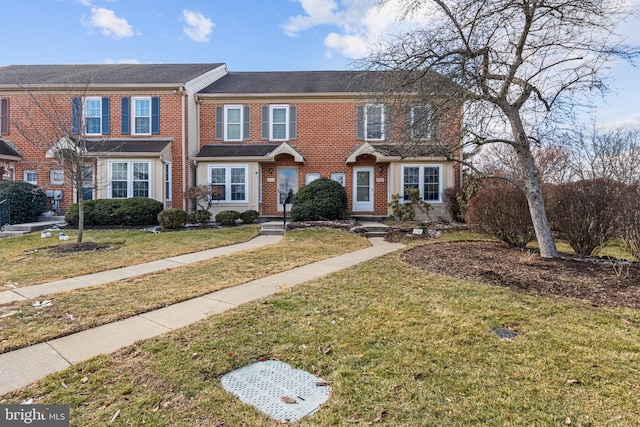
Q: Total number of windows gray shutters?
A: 4